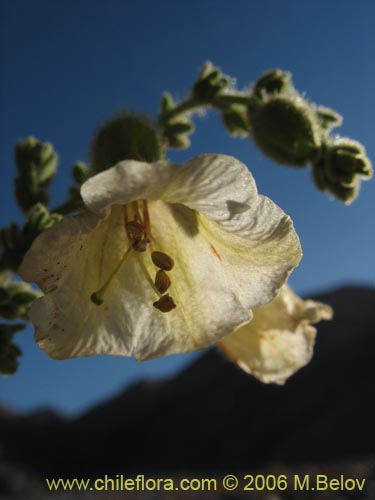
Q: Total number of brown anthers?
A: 5